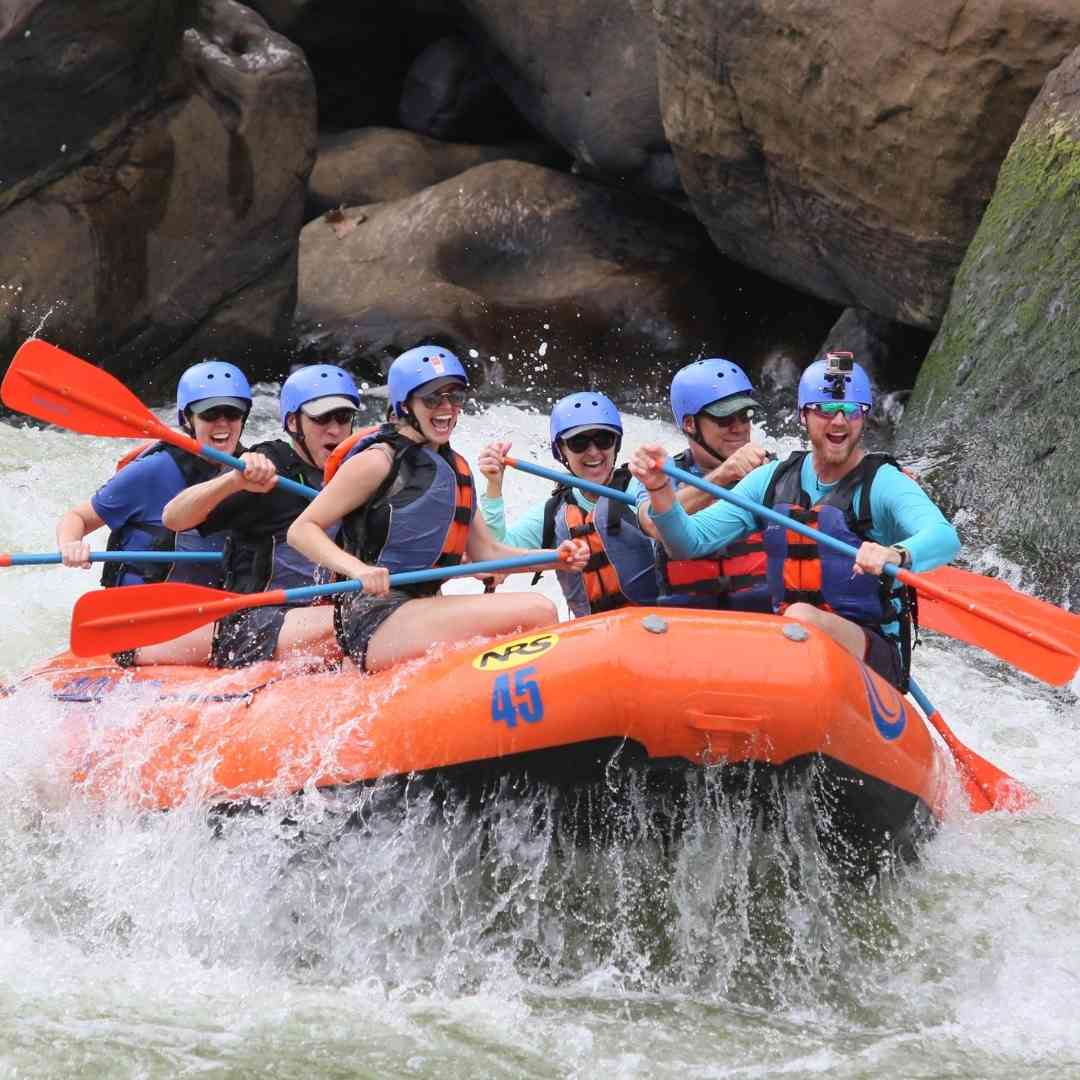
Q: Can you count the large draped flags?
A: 0